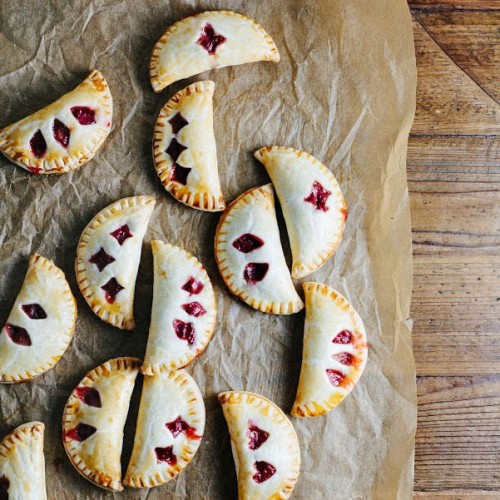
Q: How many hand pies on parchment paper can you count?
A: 13